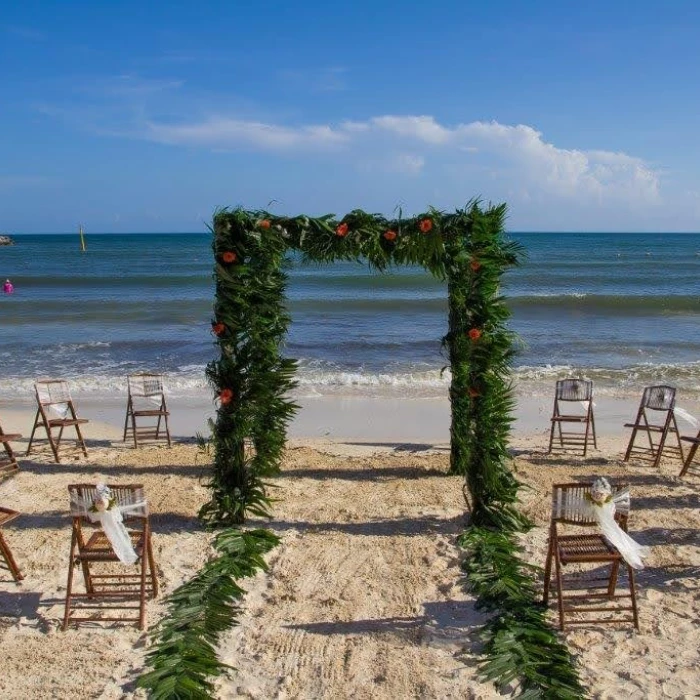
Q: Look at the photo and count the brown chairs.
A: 9